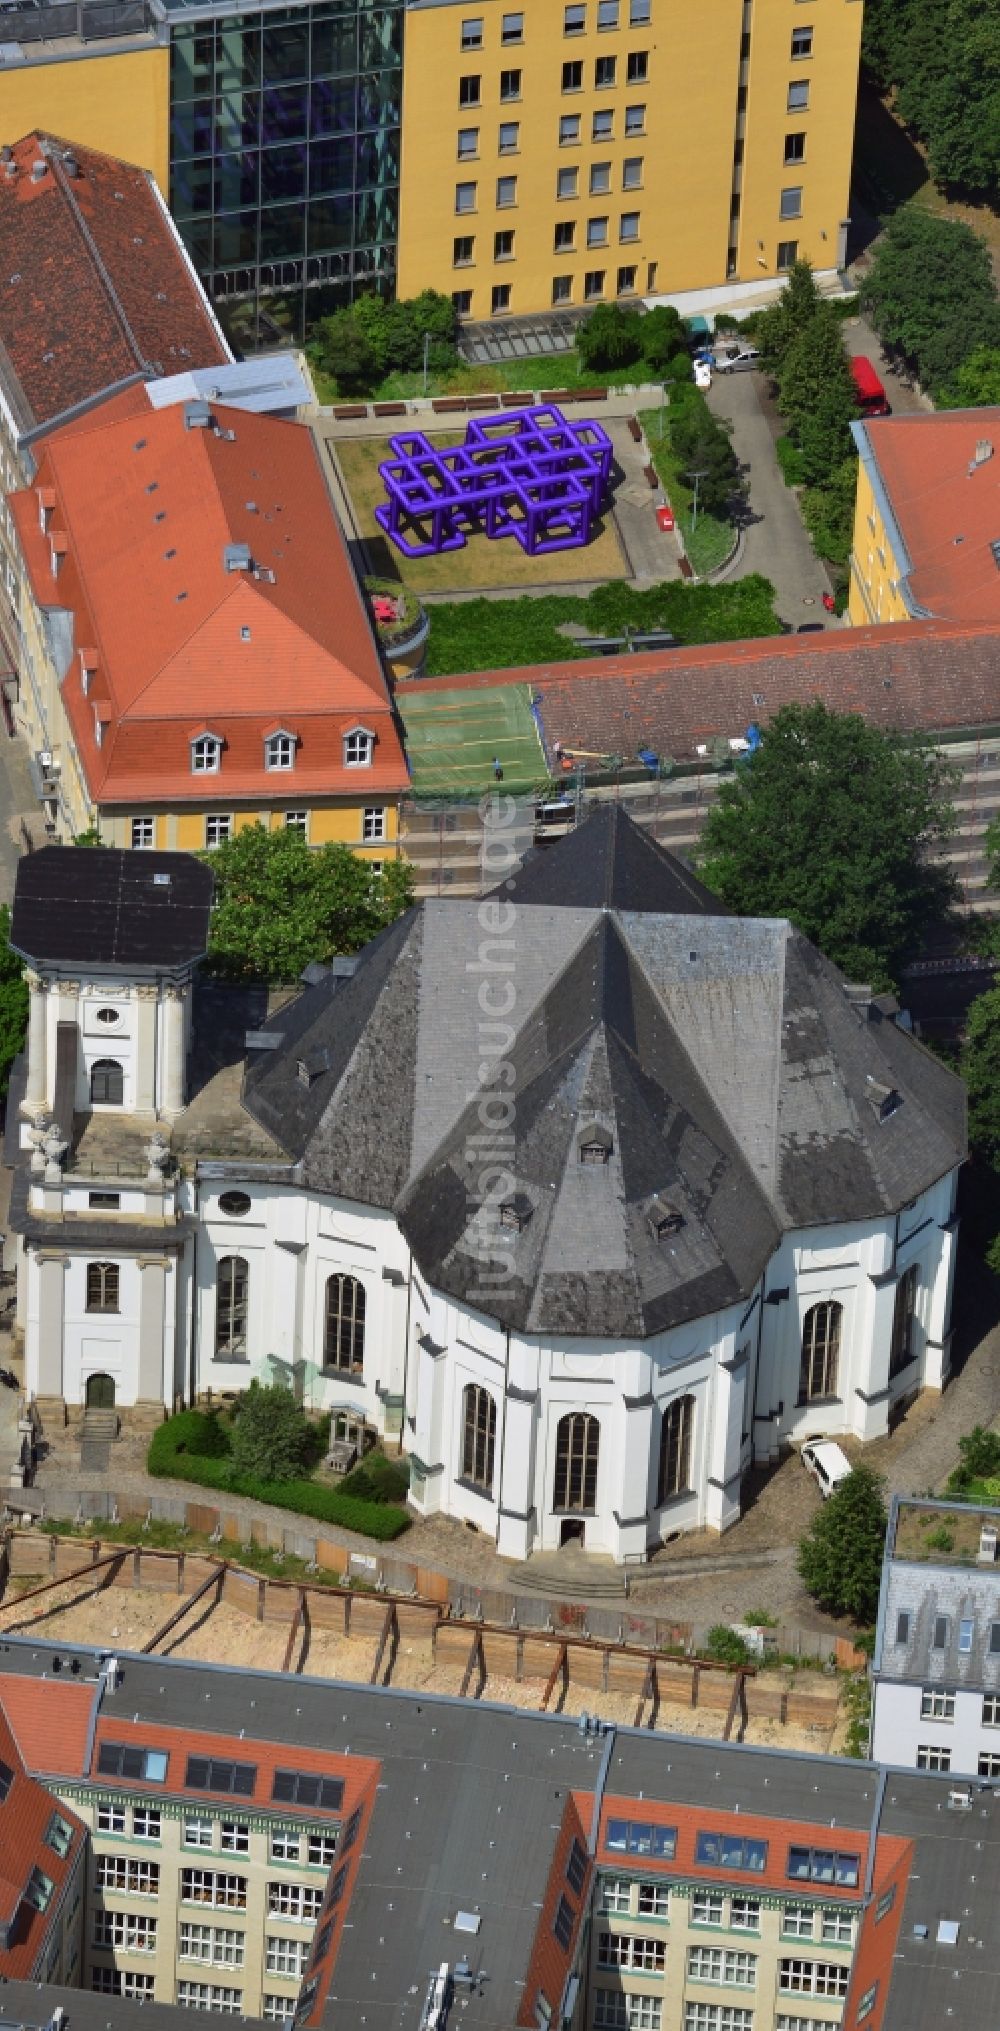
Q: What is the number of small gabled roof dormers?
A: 12